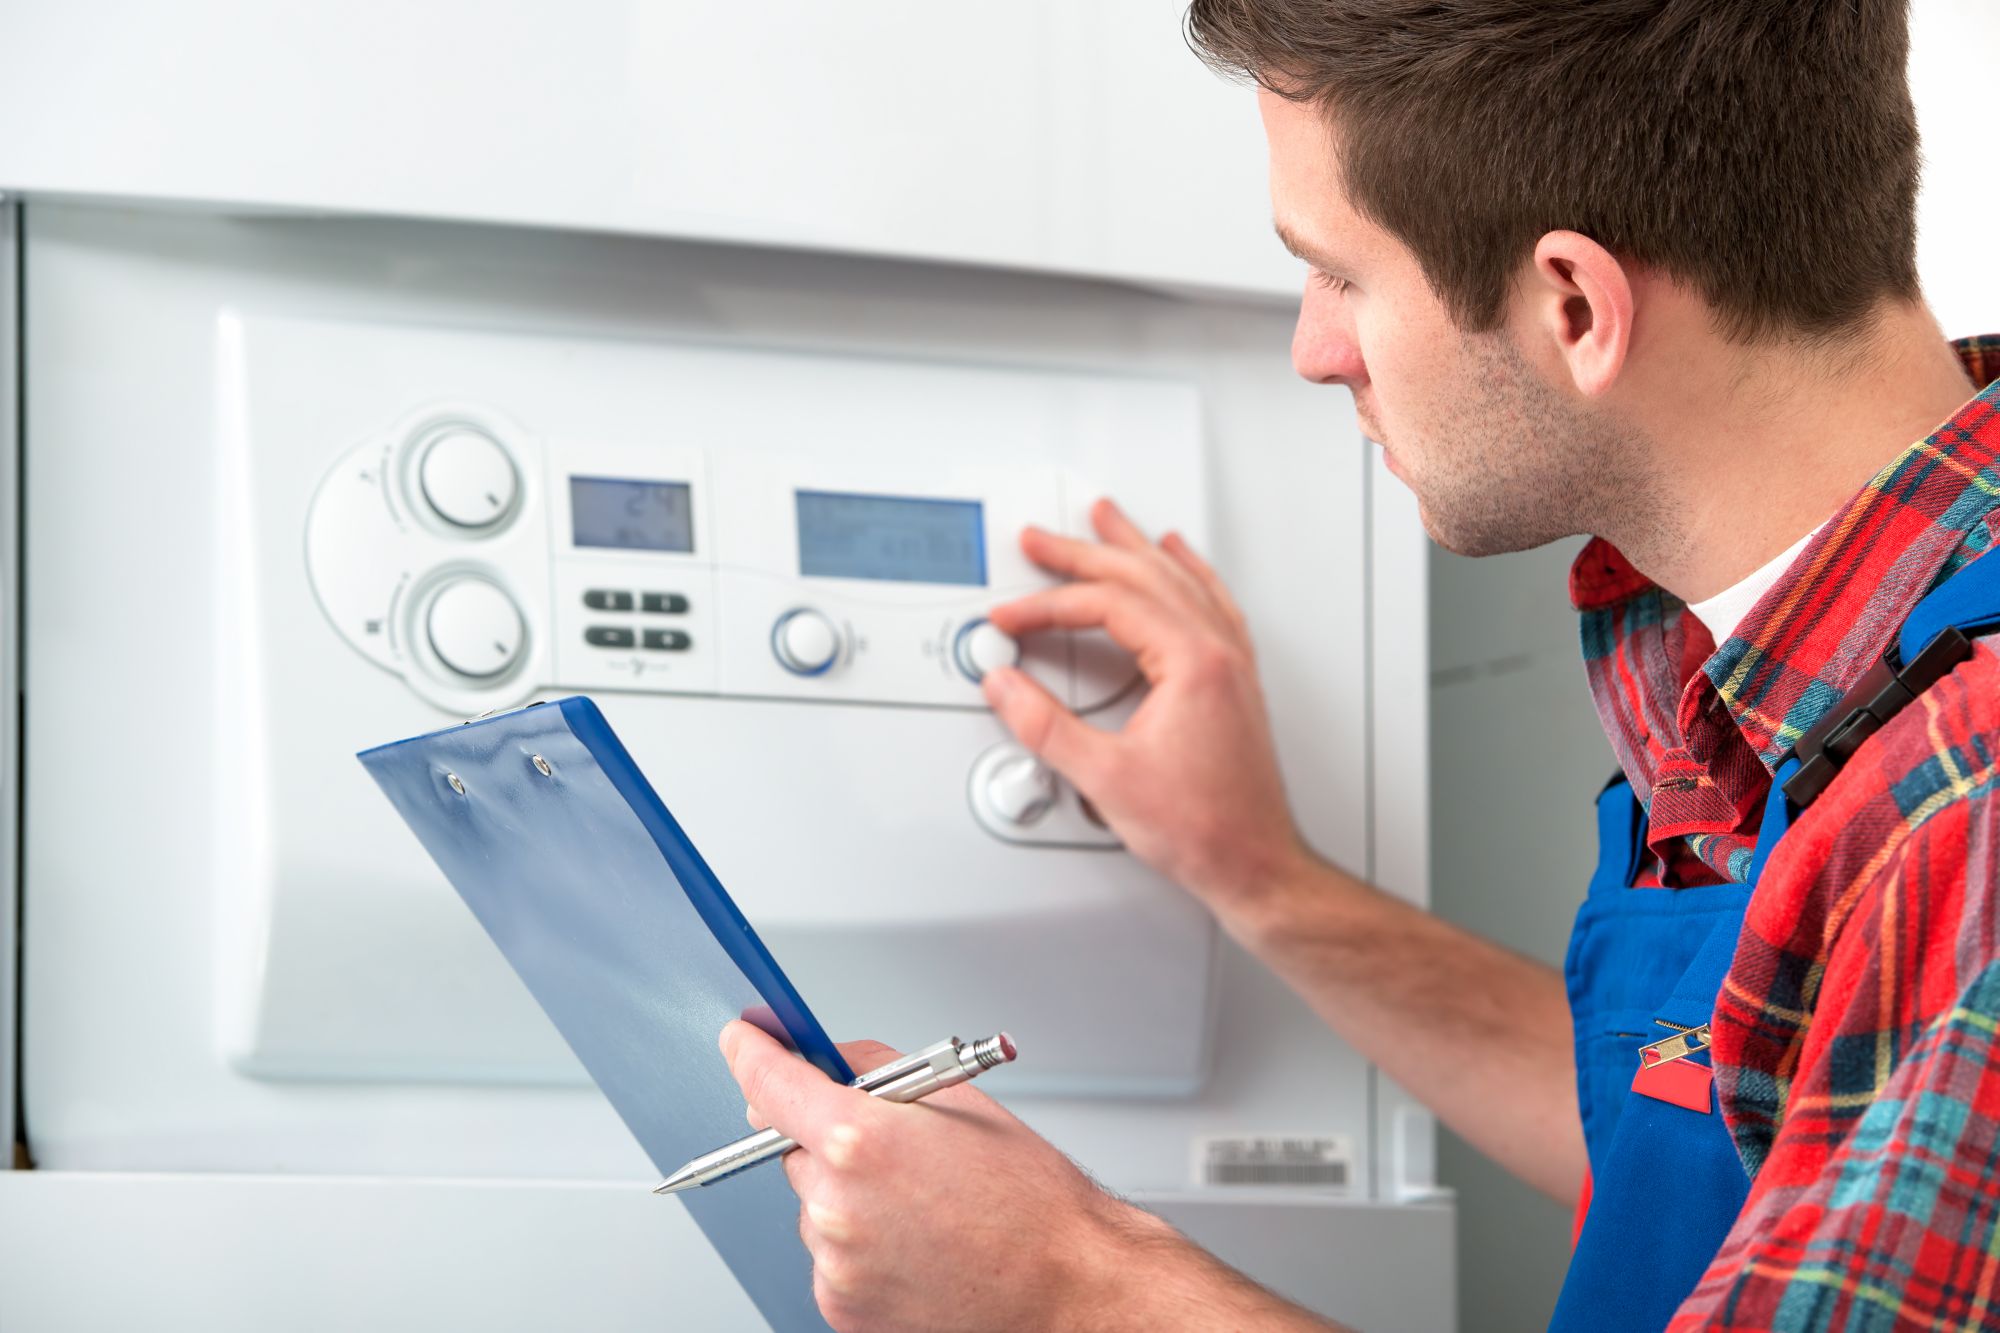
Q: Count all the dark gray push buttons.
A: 4